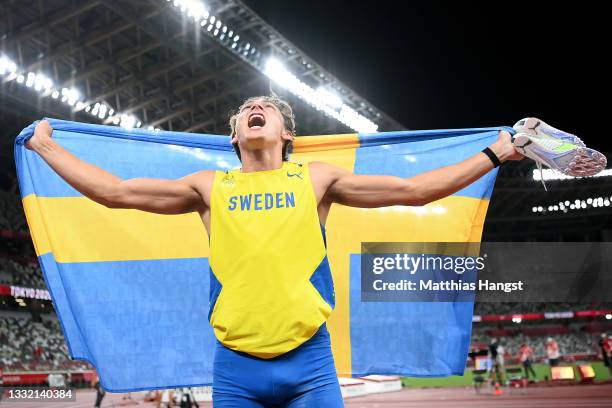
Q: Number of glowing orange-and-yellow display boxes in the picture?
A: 2